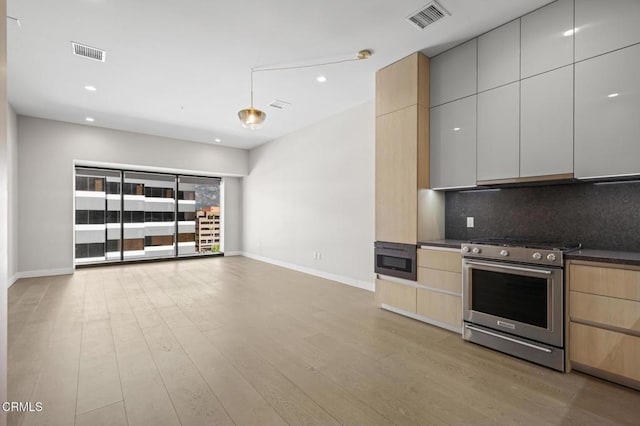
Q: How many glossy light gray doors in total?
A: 8